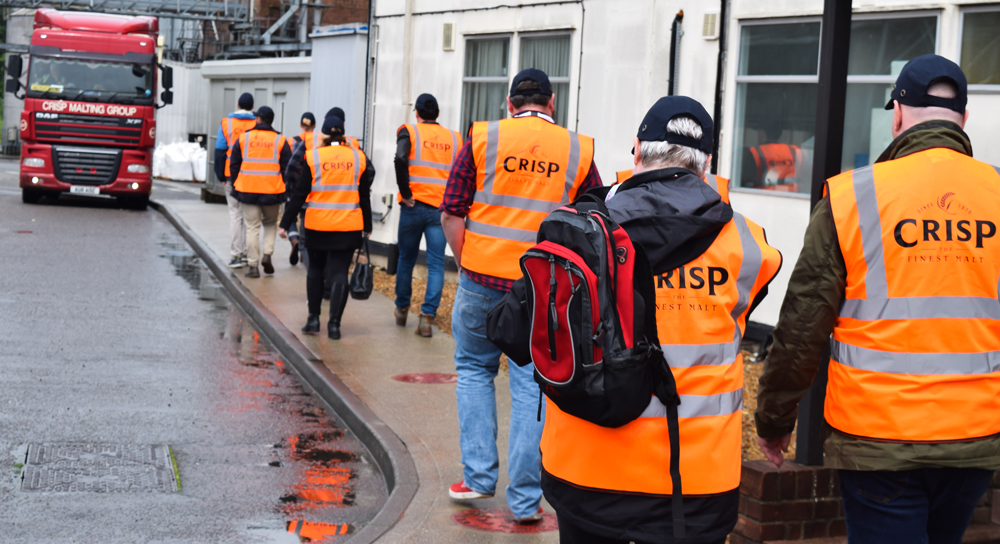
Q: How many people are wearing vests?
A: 10